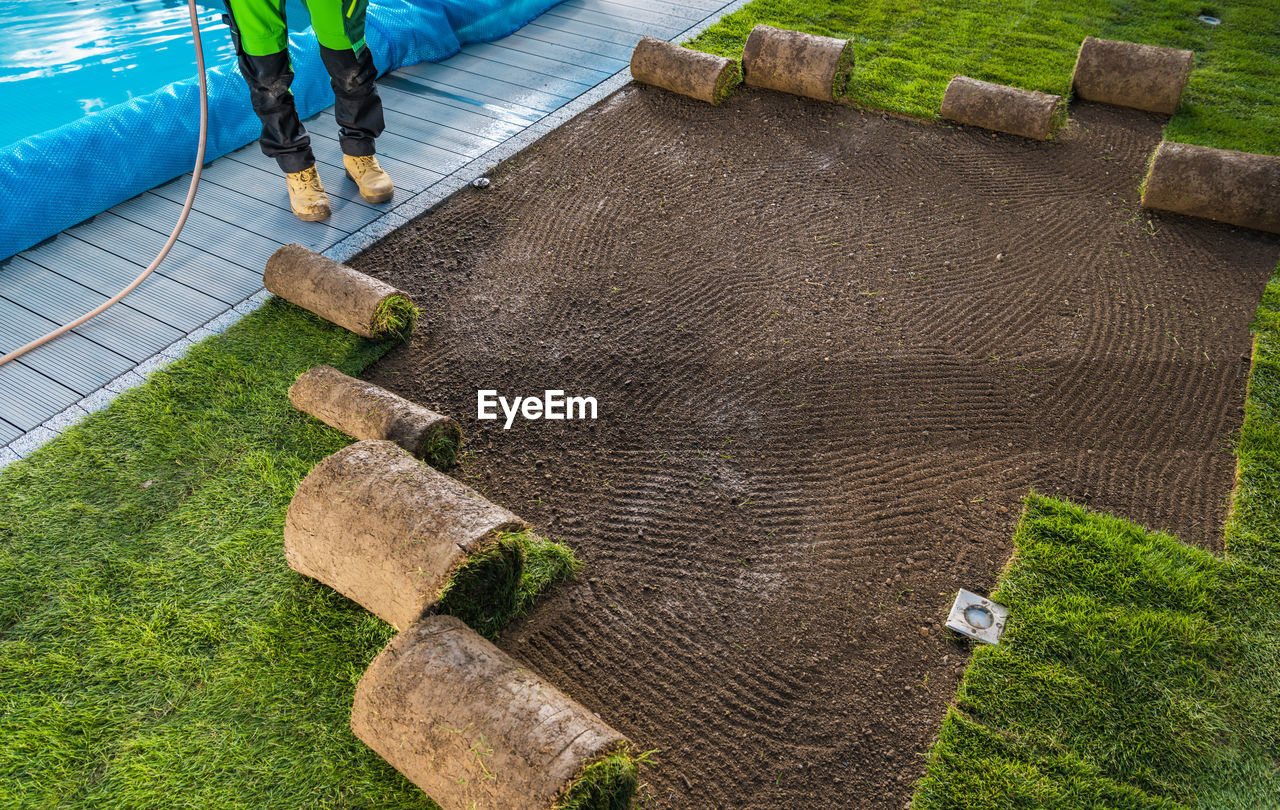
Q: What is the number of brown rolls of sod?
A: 9